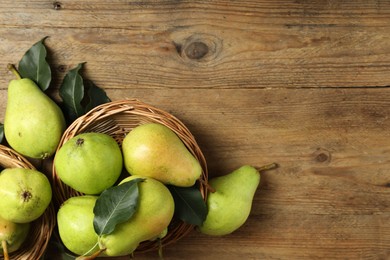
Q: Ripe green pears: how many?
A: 8